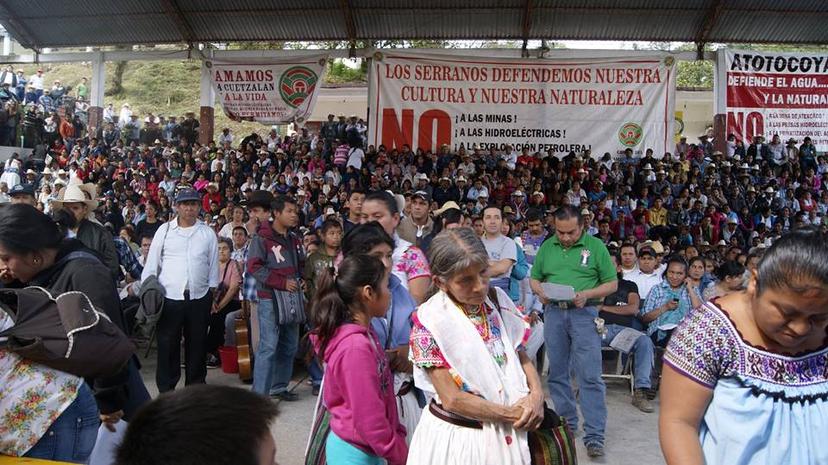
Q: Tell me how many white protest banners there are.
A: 3